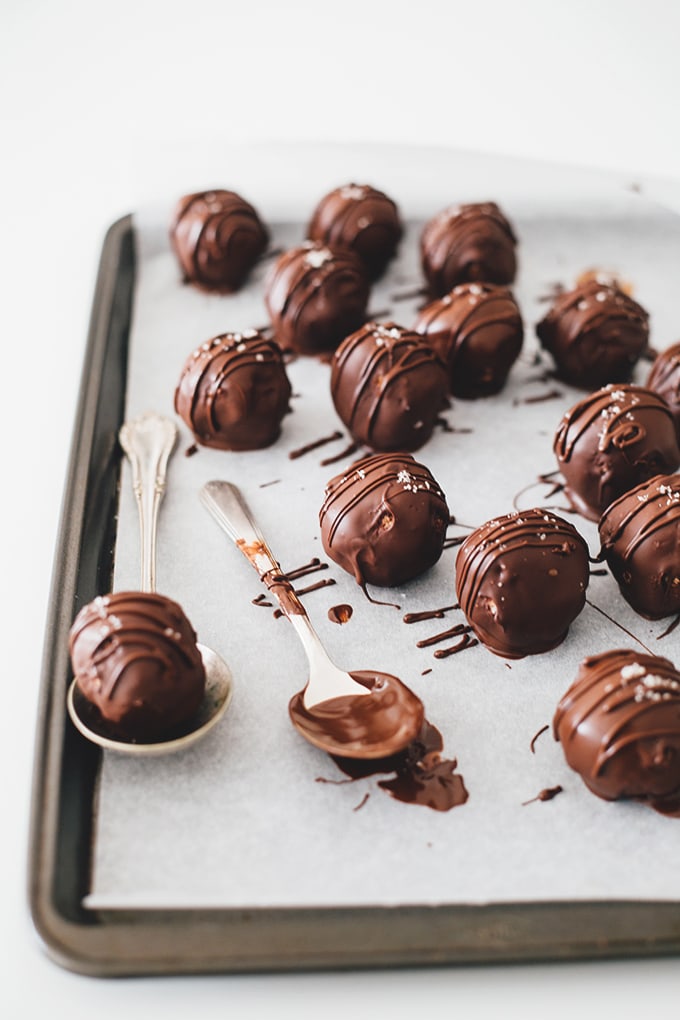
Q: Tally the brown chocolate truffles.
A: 15